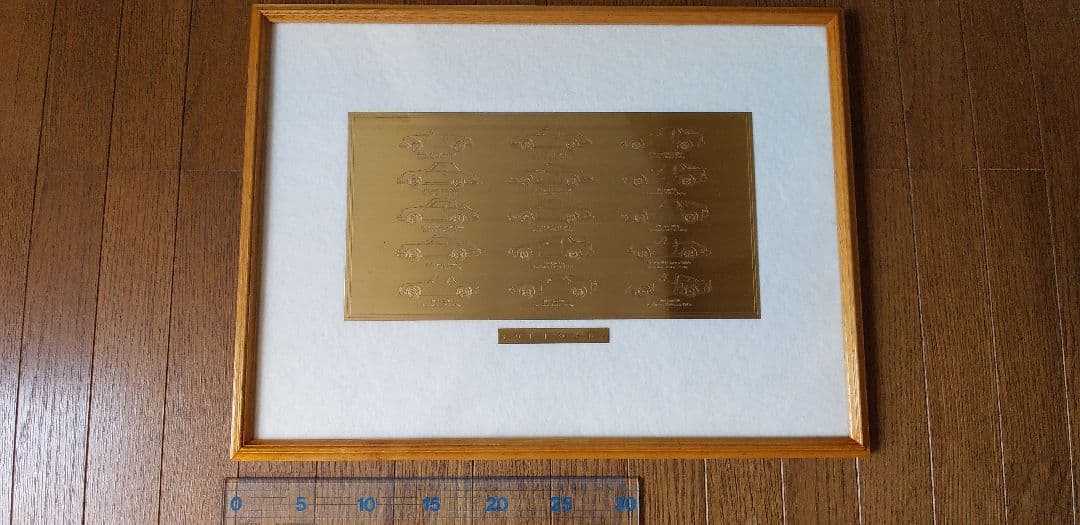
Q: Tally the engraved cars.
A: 15